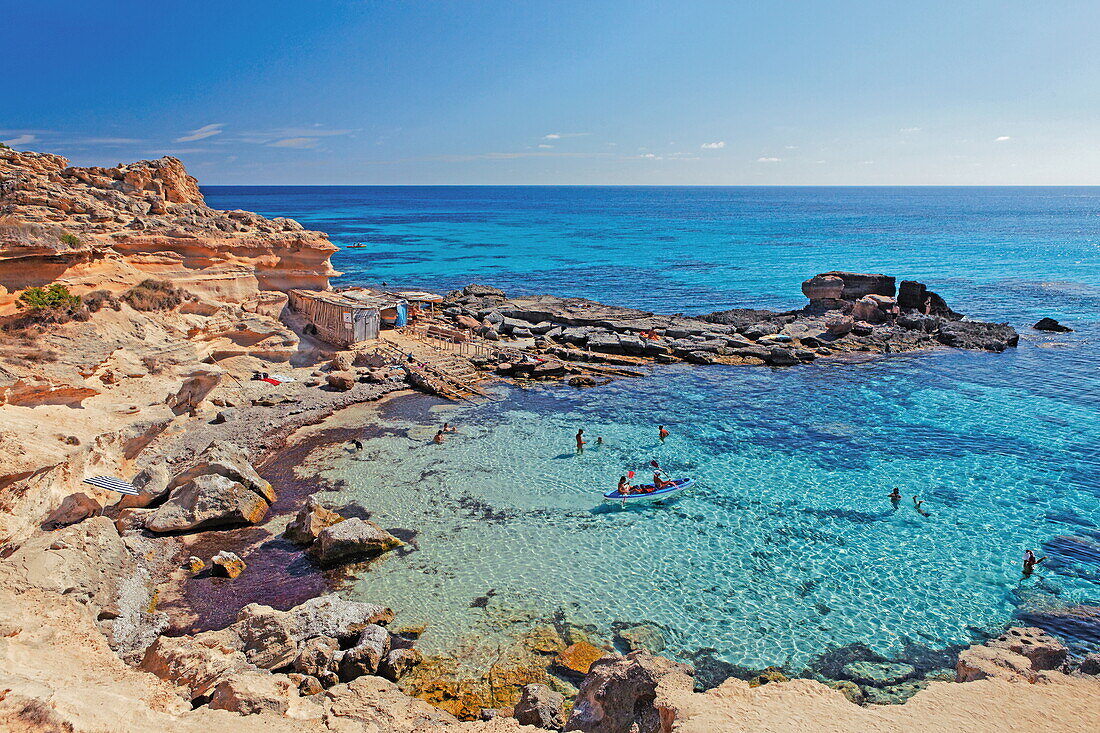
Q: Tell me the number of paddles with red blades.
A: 2